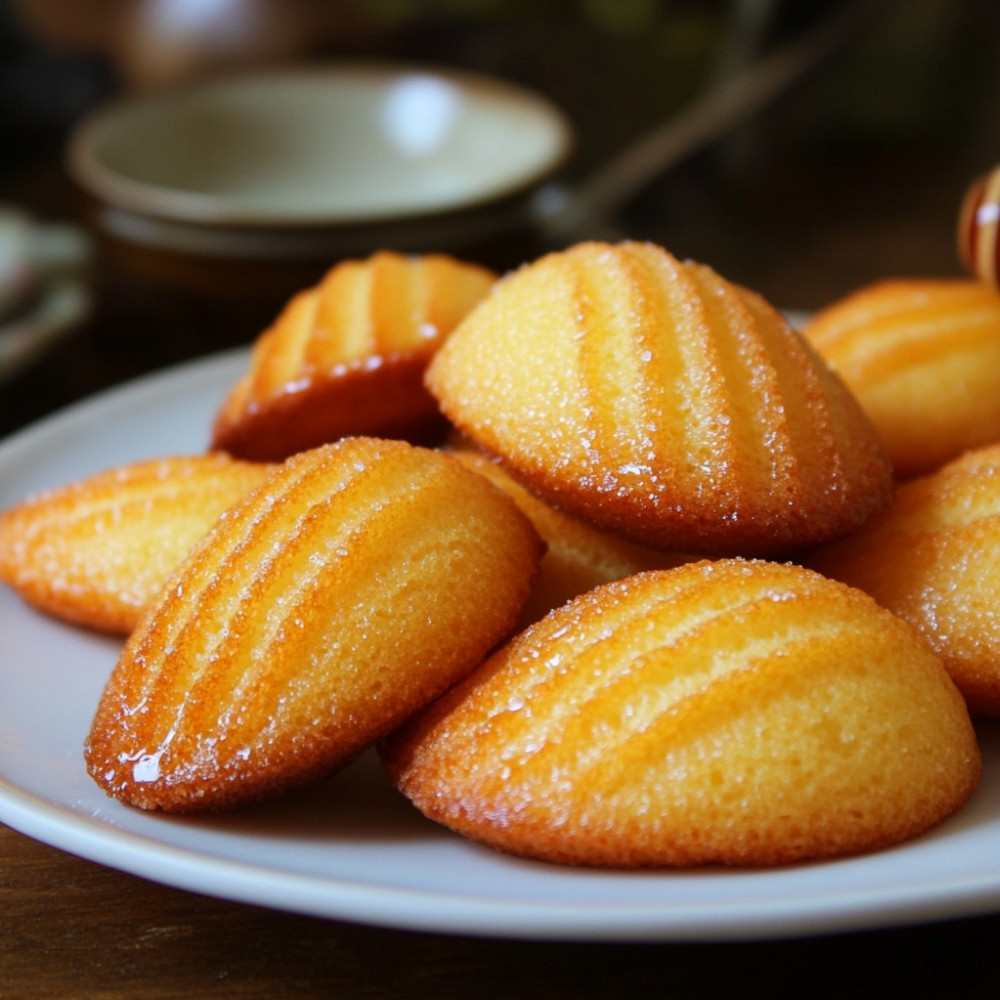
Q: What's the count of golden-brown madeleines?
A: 8